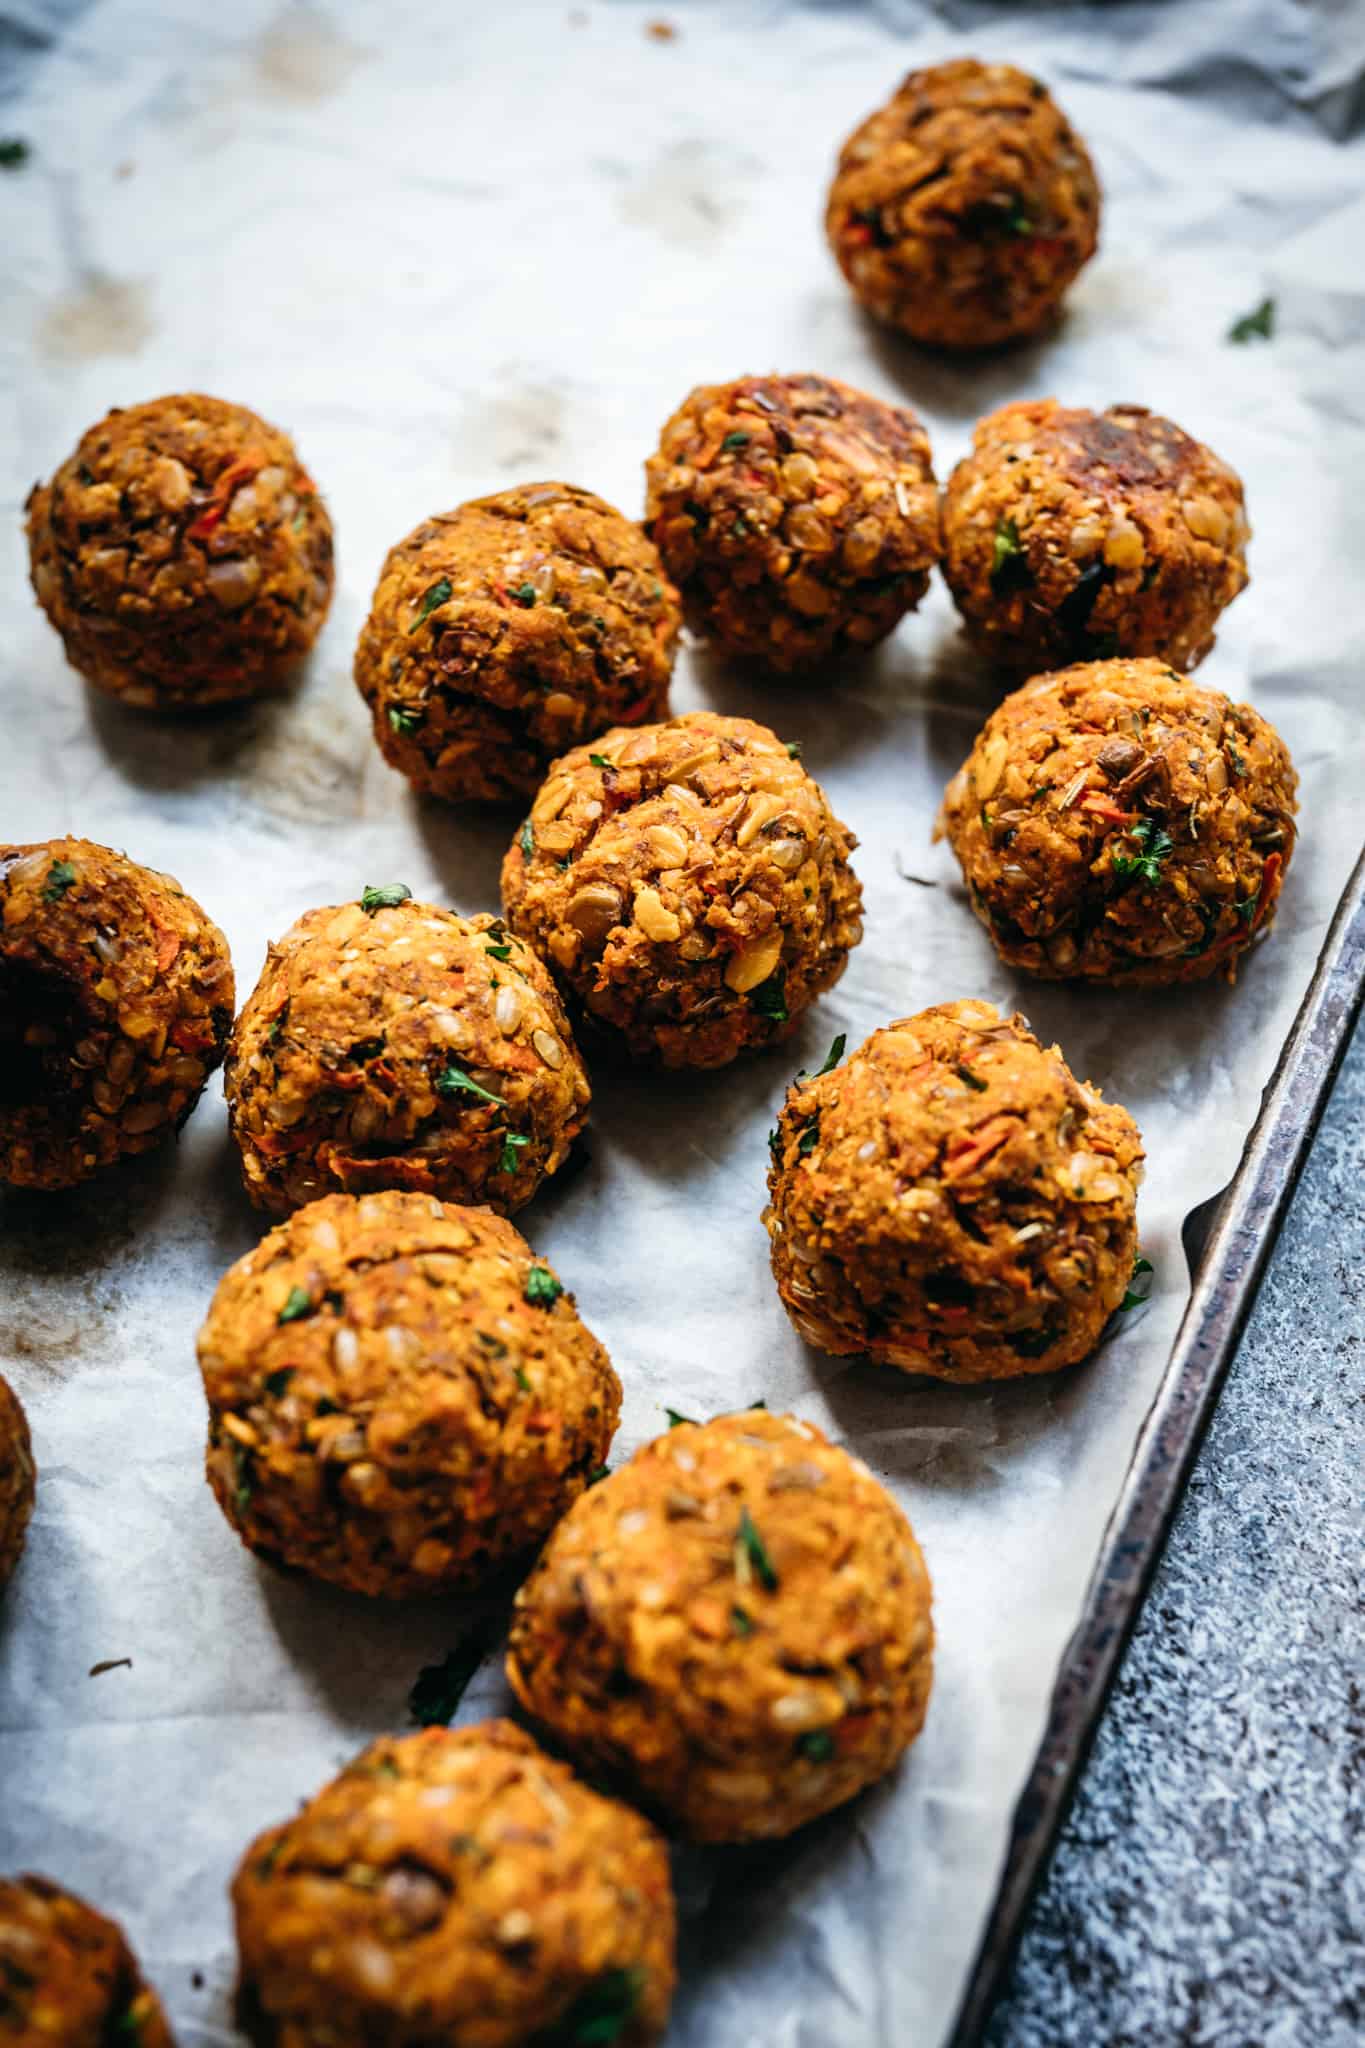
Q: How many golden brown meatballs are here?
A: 15